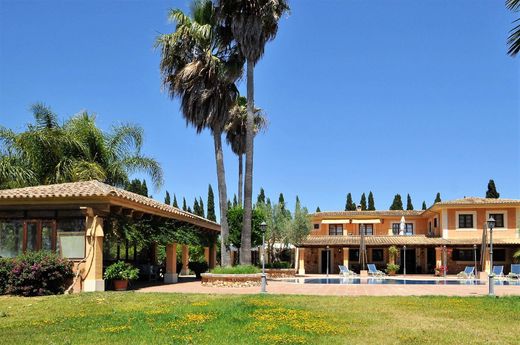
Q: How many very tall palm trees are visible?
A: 3